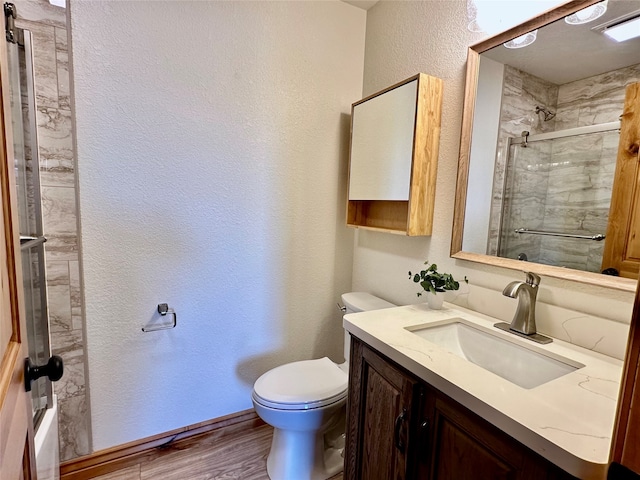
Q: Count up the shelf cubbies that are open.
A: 1